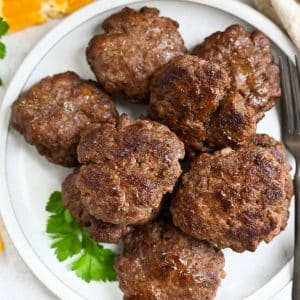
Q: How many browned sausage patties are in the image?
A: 8